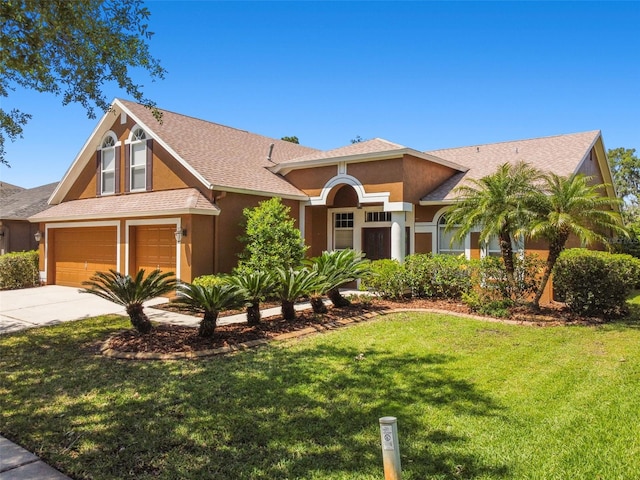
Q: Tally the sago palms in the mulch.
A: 6